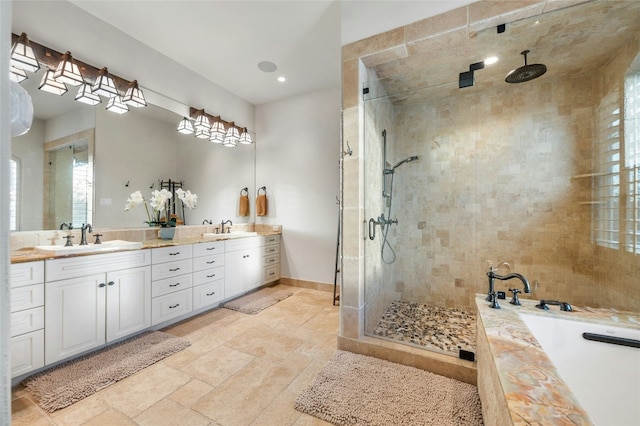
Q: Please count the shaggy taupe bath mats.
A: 3